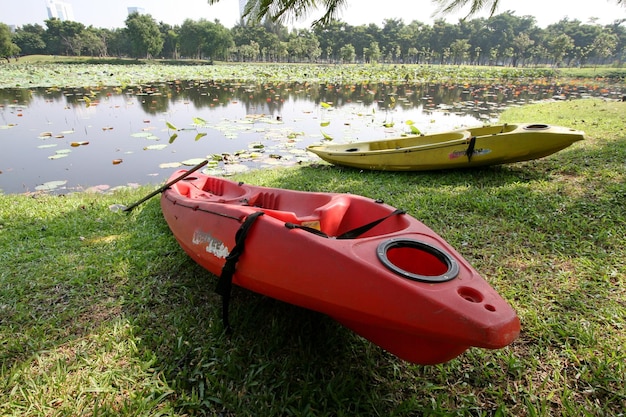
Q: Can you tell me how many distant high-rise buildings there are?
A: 3